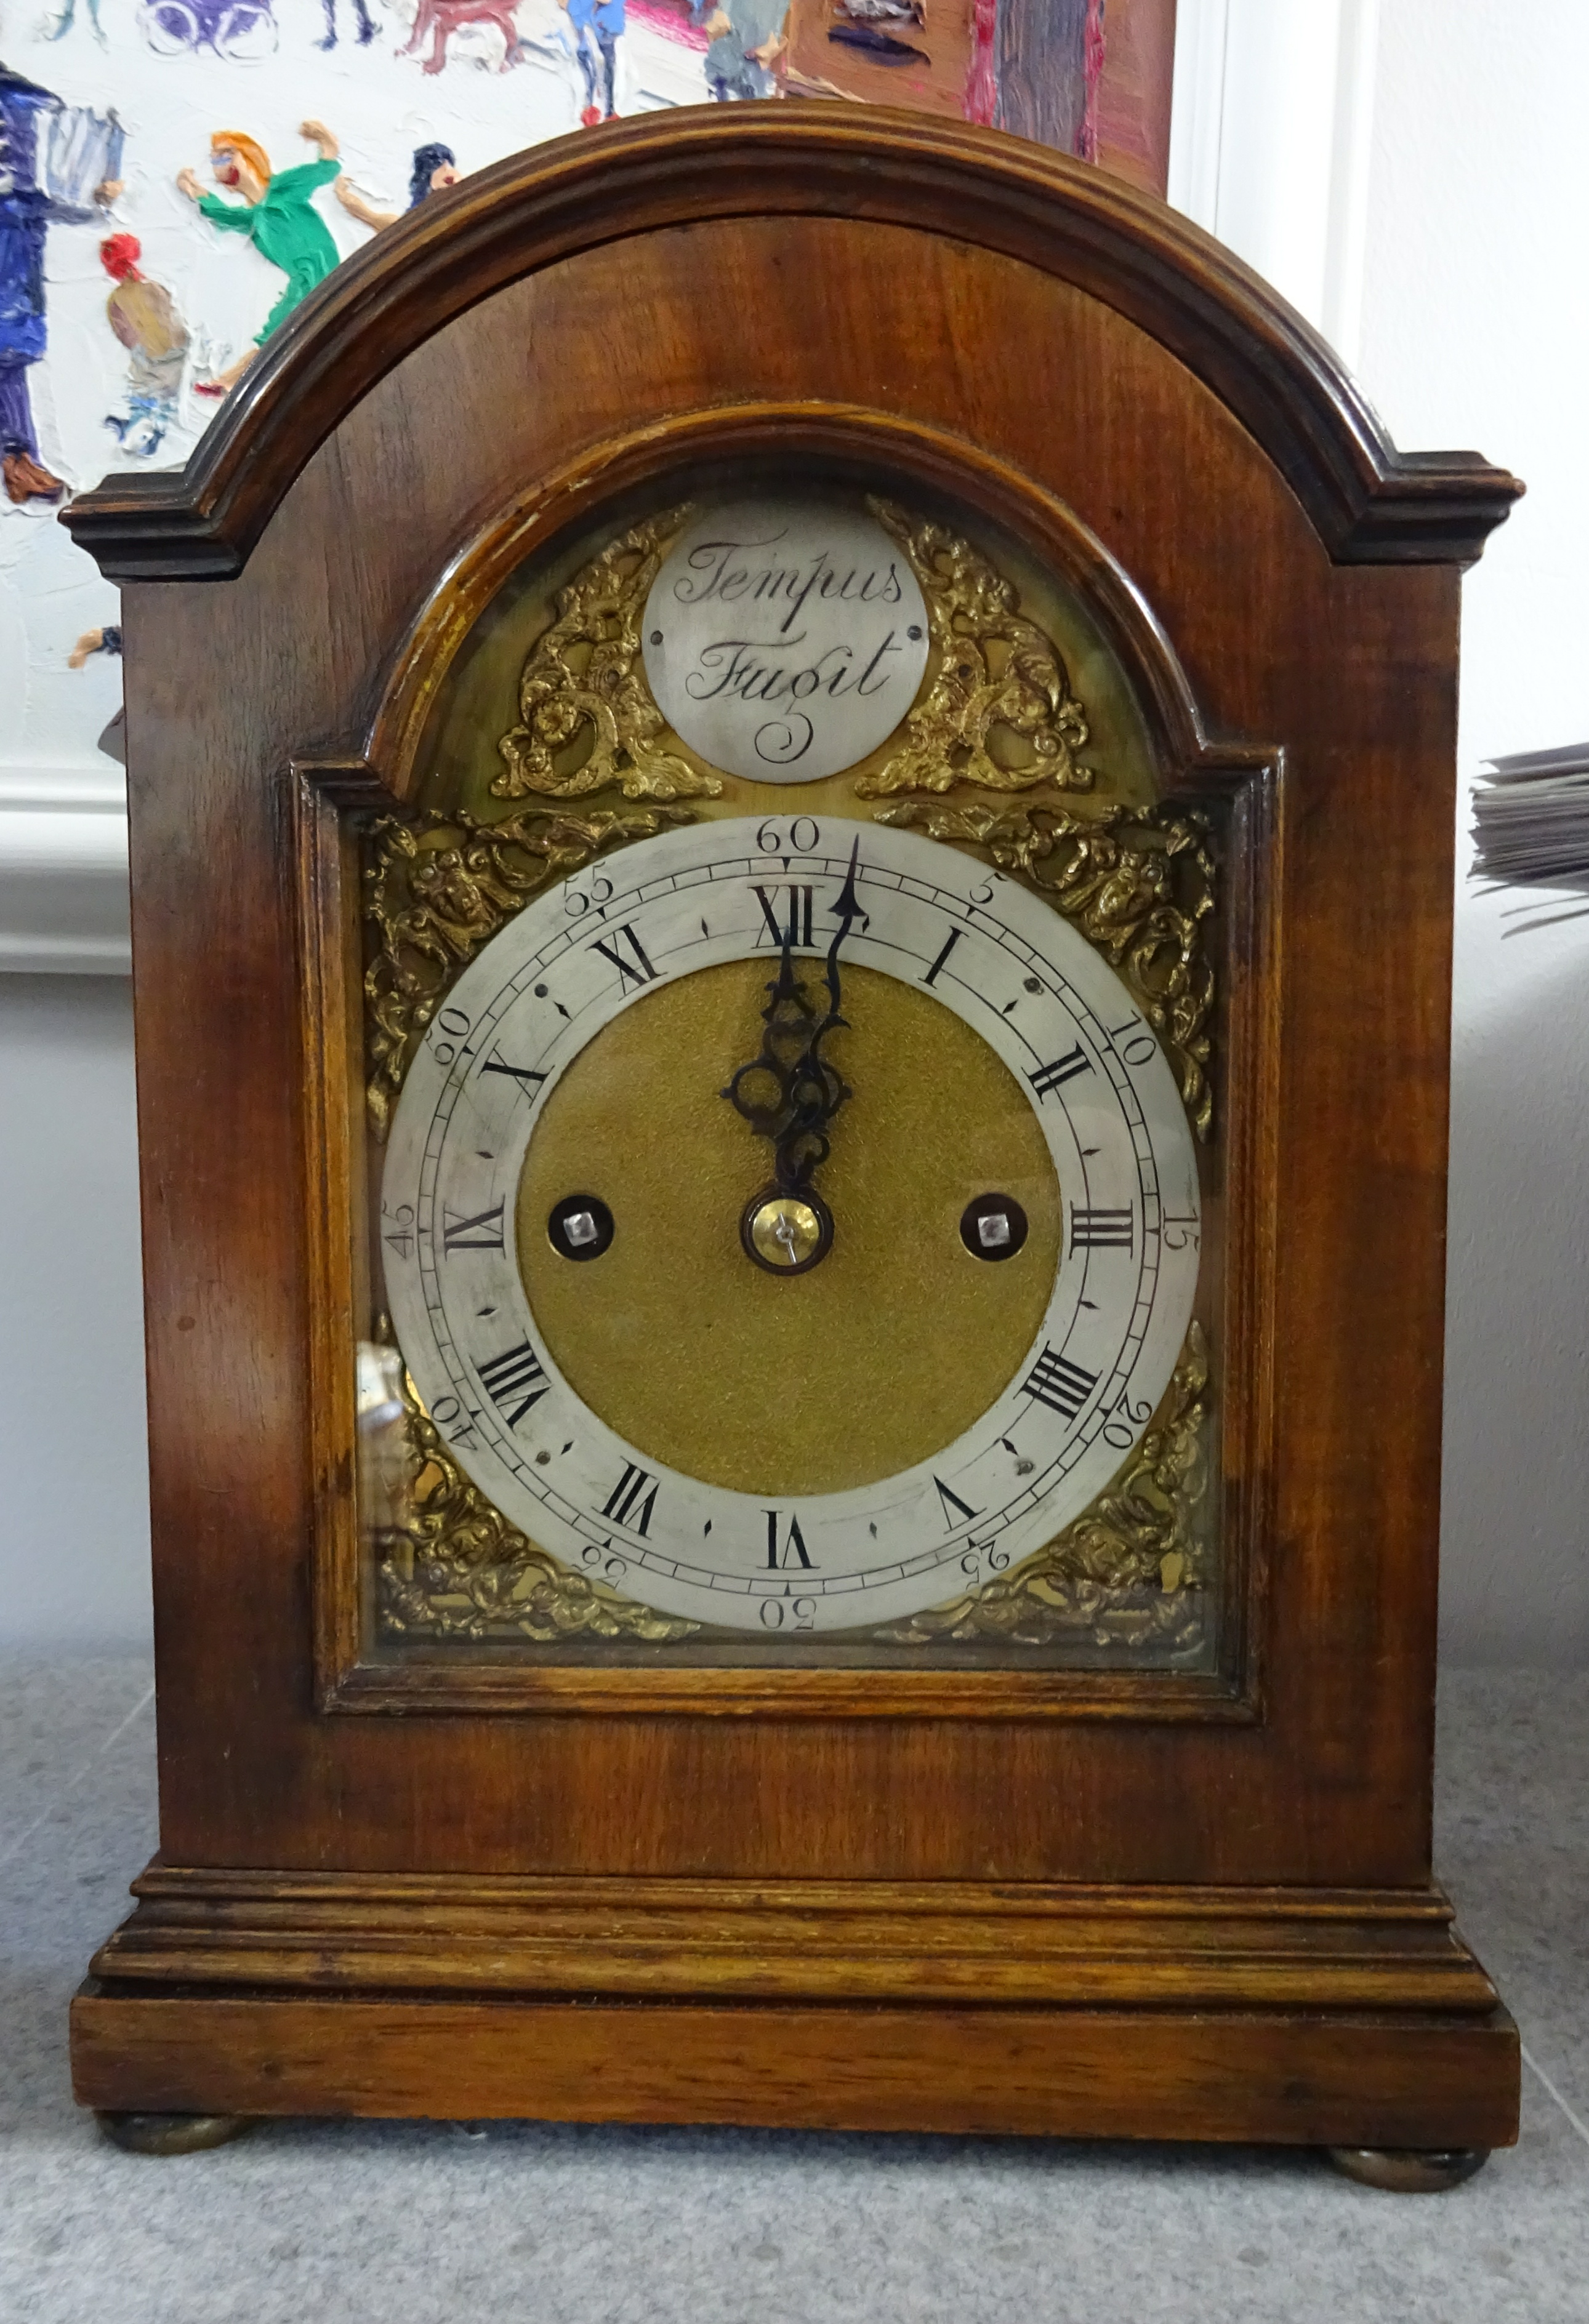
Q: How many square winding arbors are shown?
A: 2